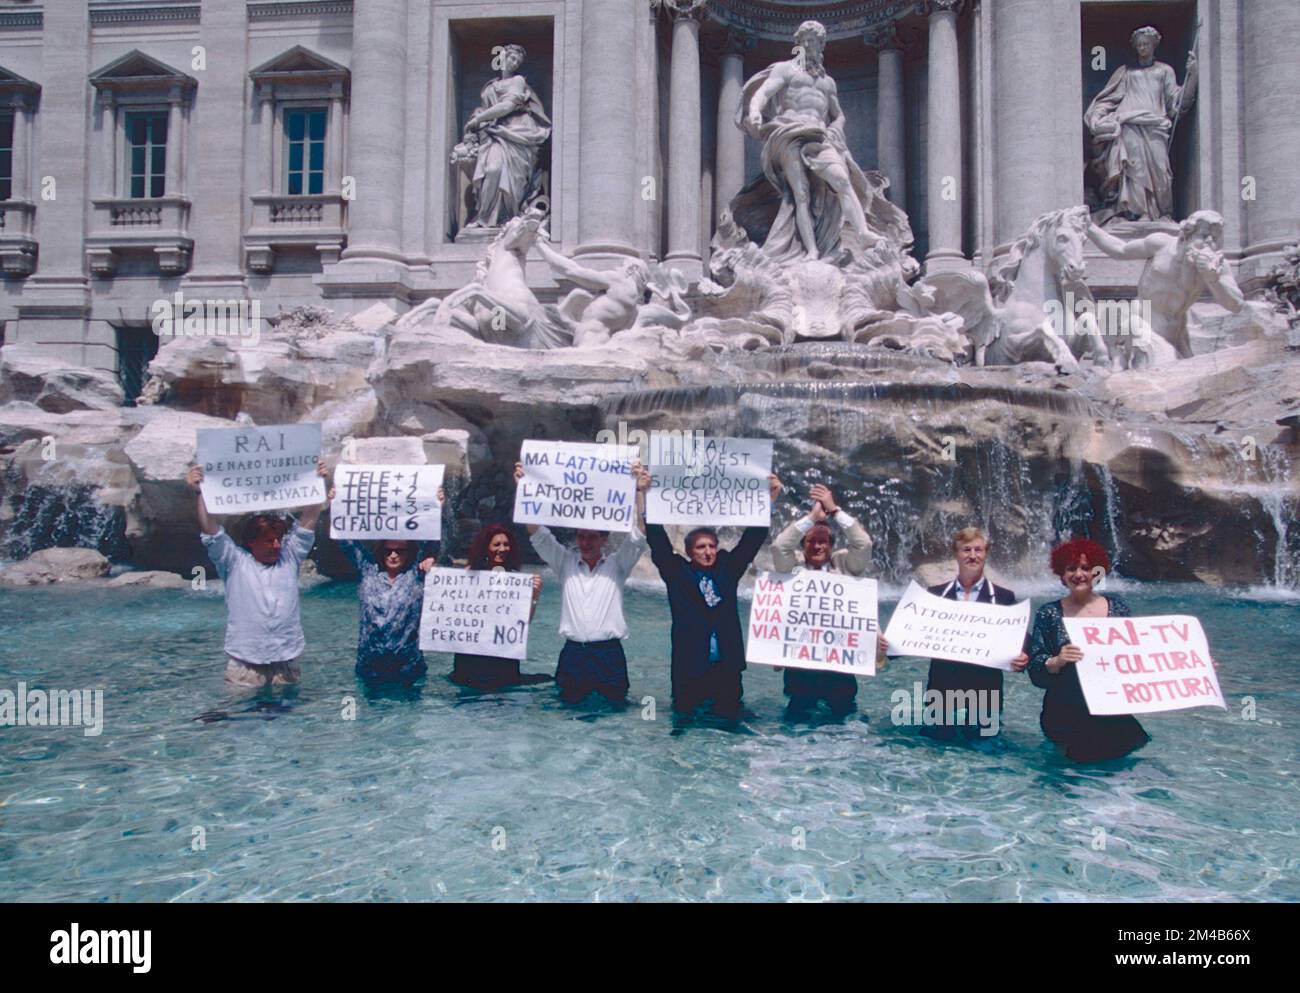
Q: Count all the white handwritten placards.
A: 8